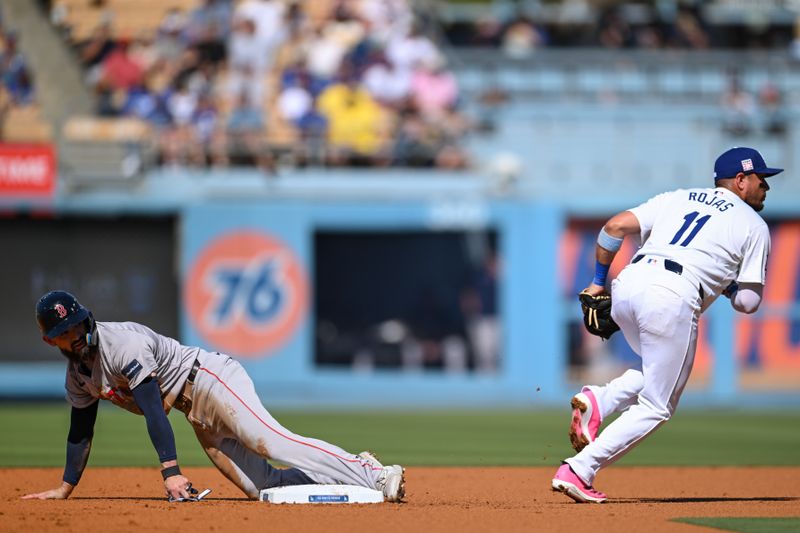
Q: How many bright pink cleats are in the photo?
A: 2